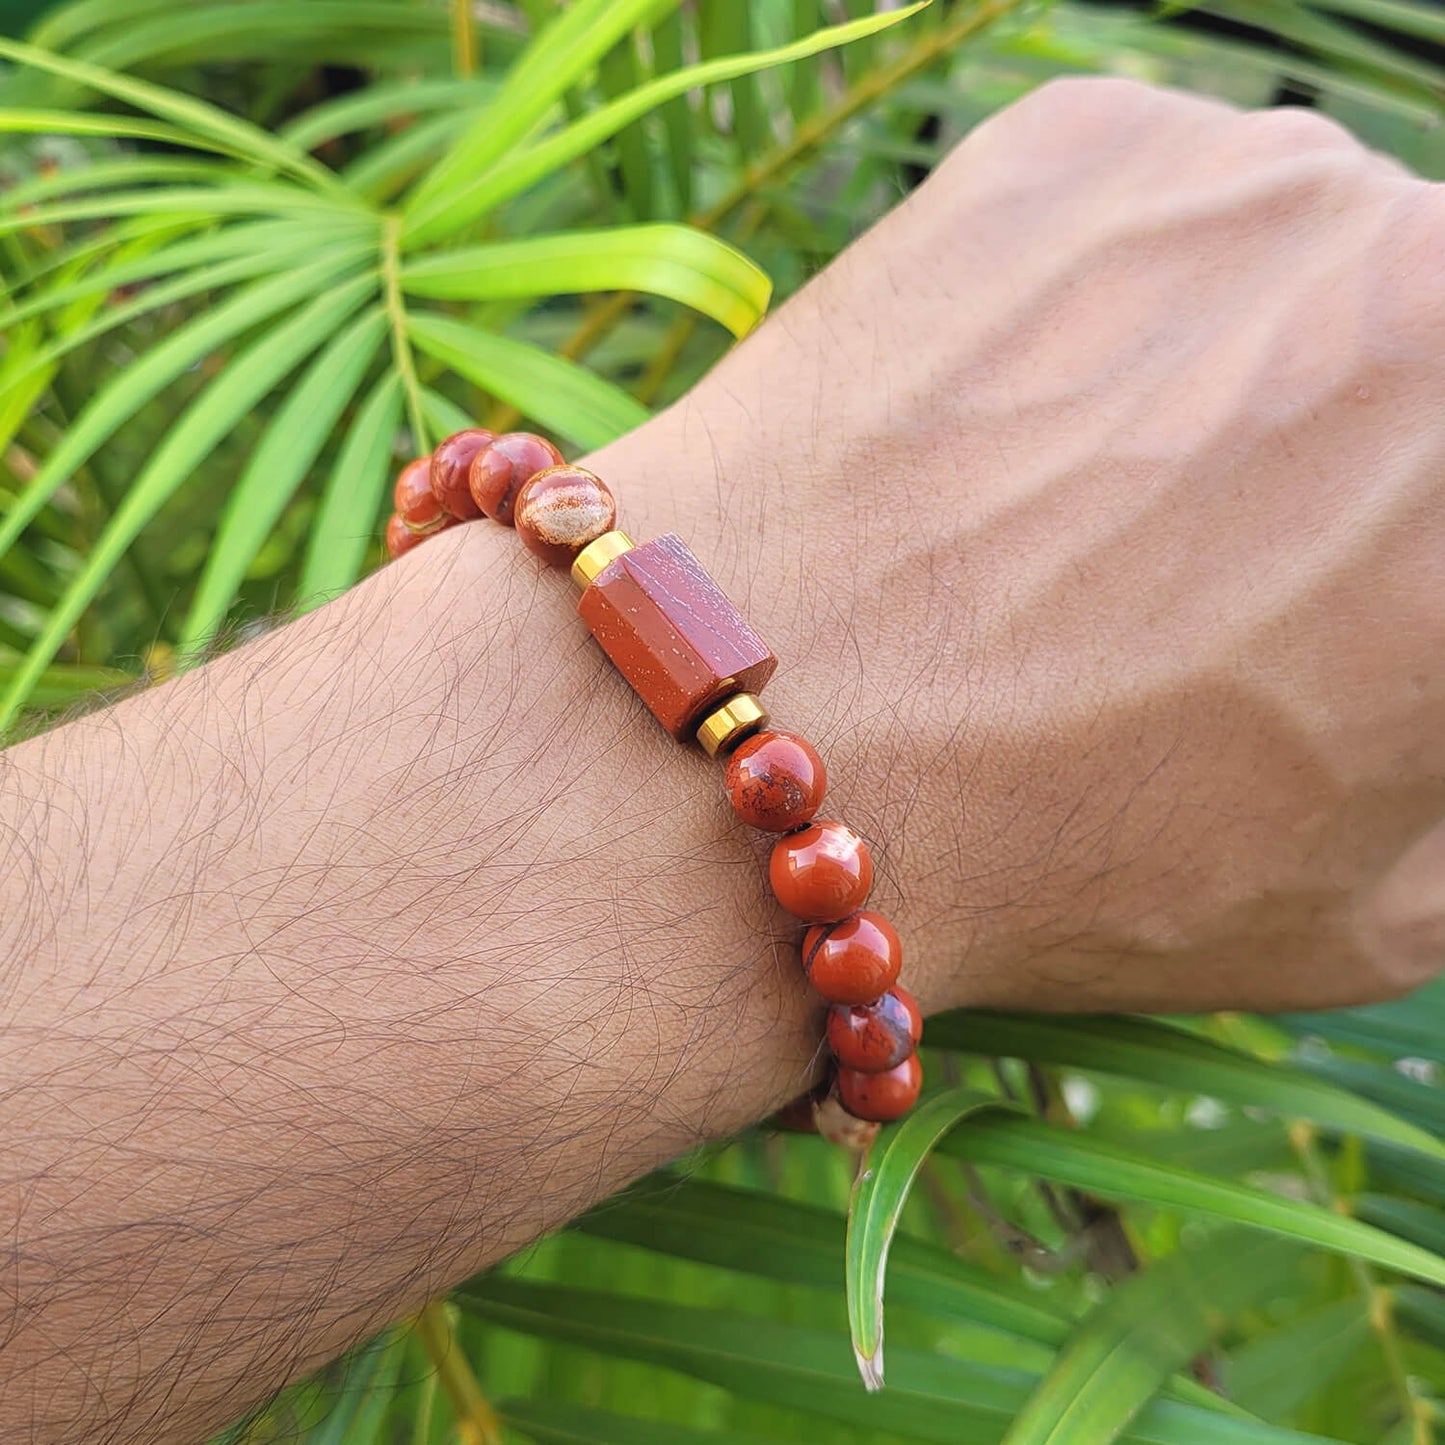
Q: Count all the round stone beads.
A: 12